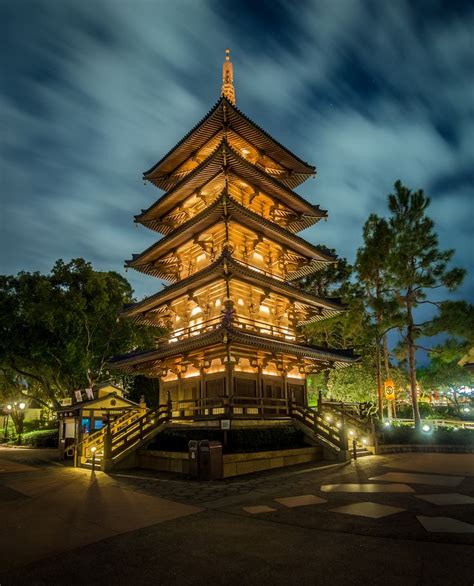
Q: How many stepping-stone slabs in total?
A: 7